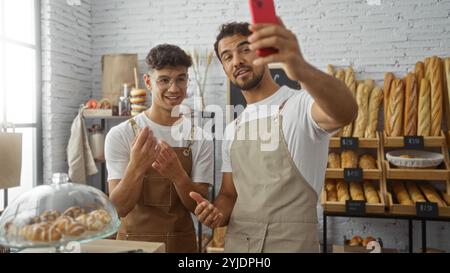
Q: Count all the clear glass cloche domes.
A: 1